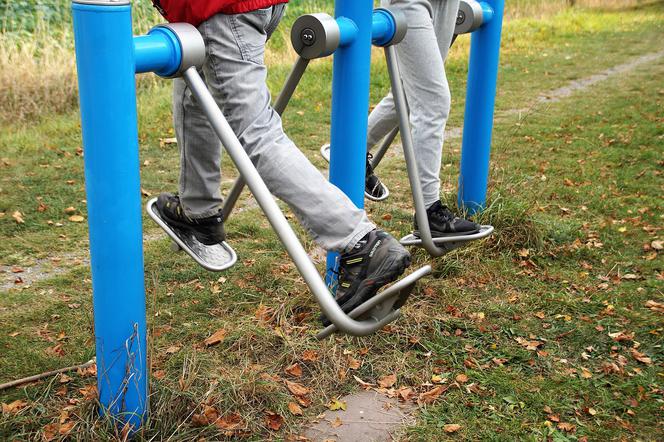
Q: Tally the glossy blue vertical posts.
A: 3